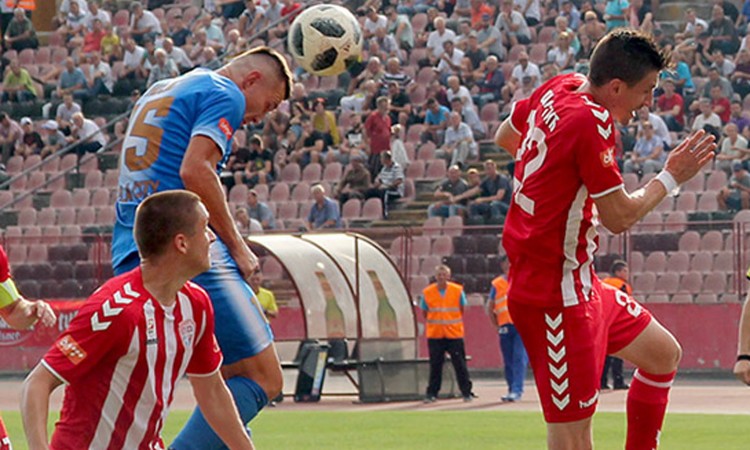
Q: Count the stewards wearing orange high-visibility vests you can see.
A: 3